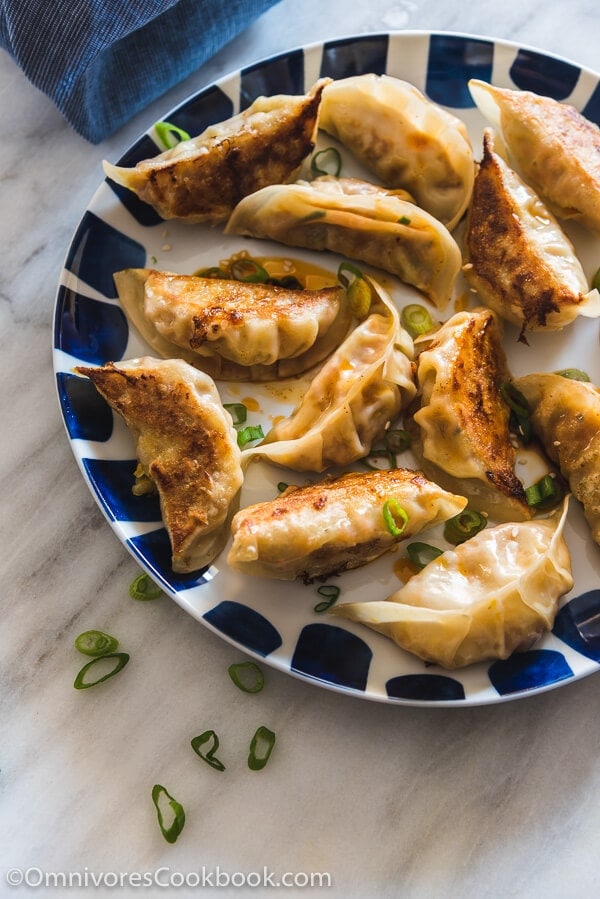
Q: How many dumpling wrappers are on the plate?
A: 12